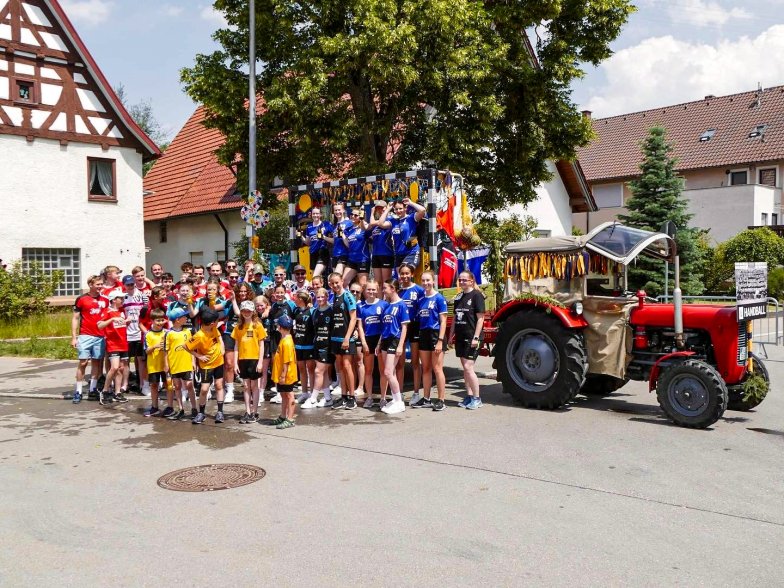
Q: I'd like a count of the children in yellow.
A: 5